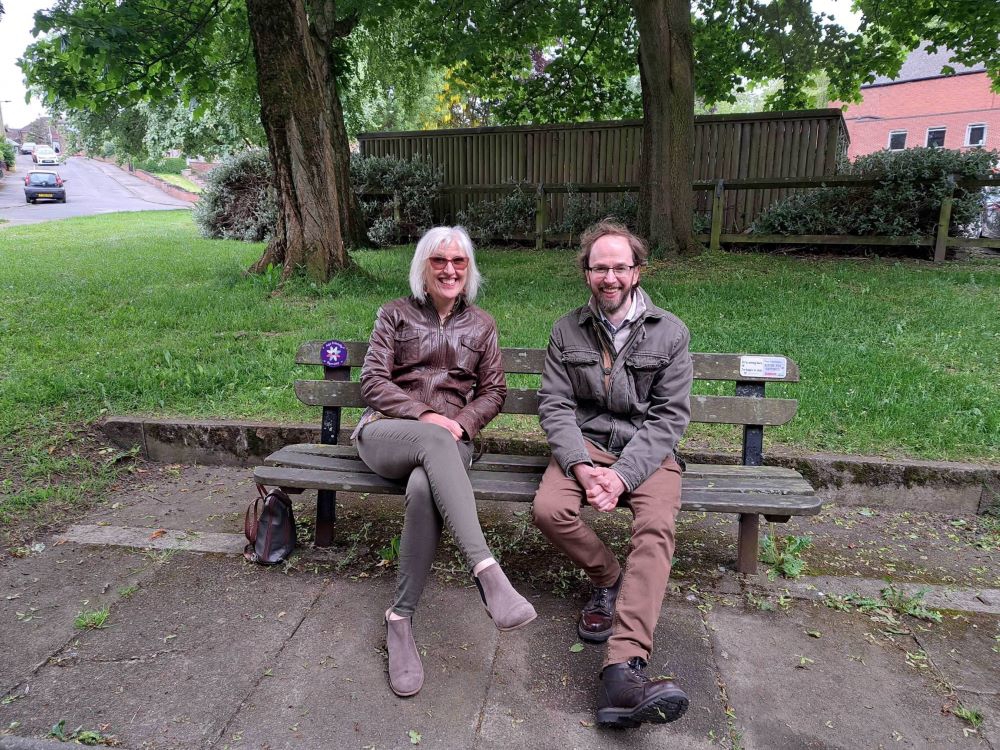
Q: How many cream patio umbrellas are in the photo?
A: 0